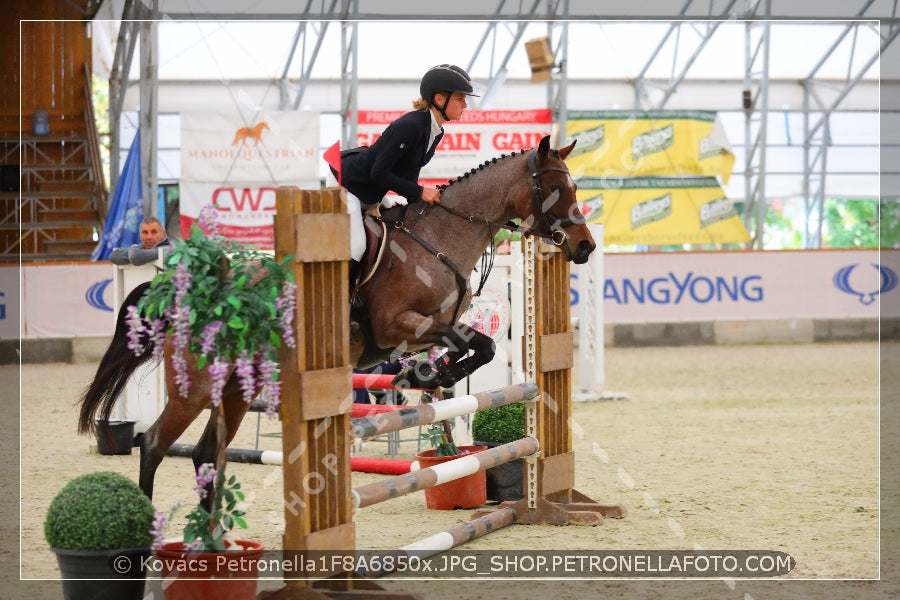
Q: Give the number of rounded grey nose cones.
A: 0